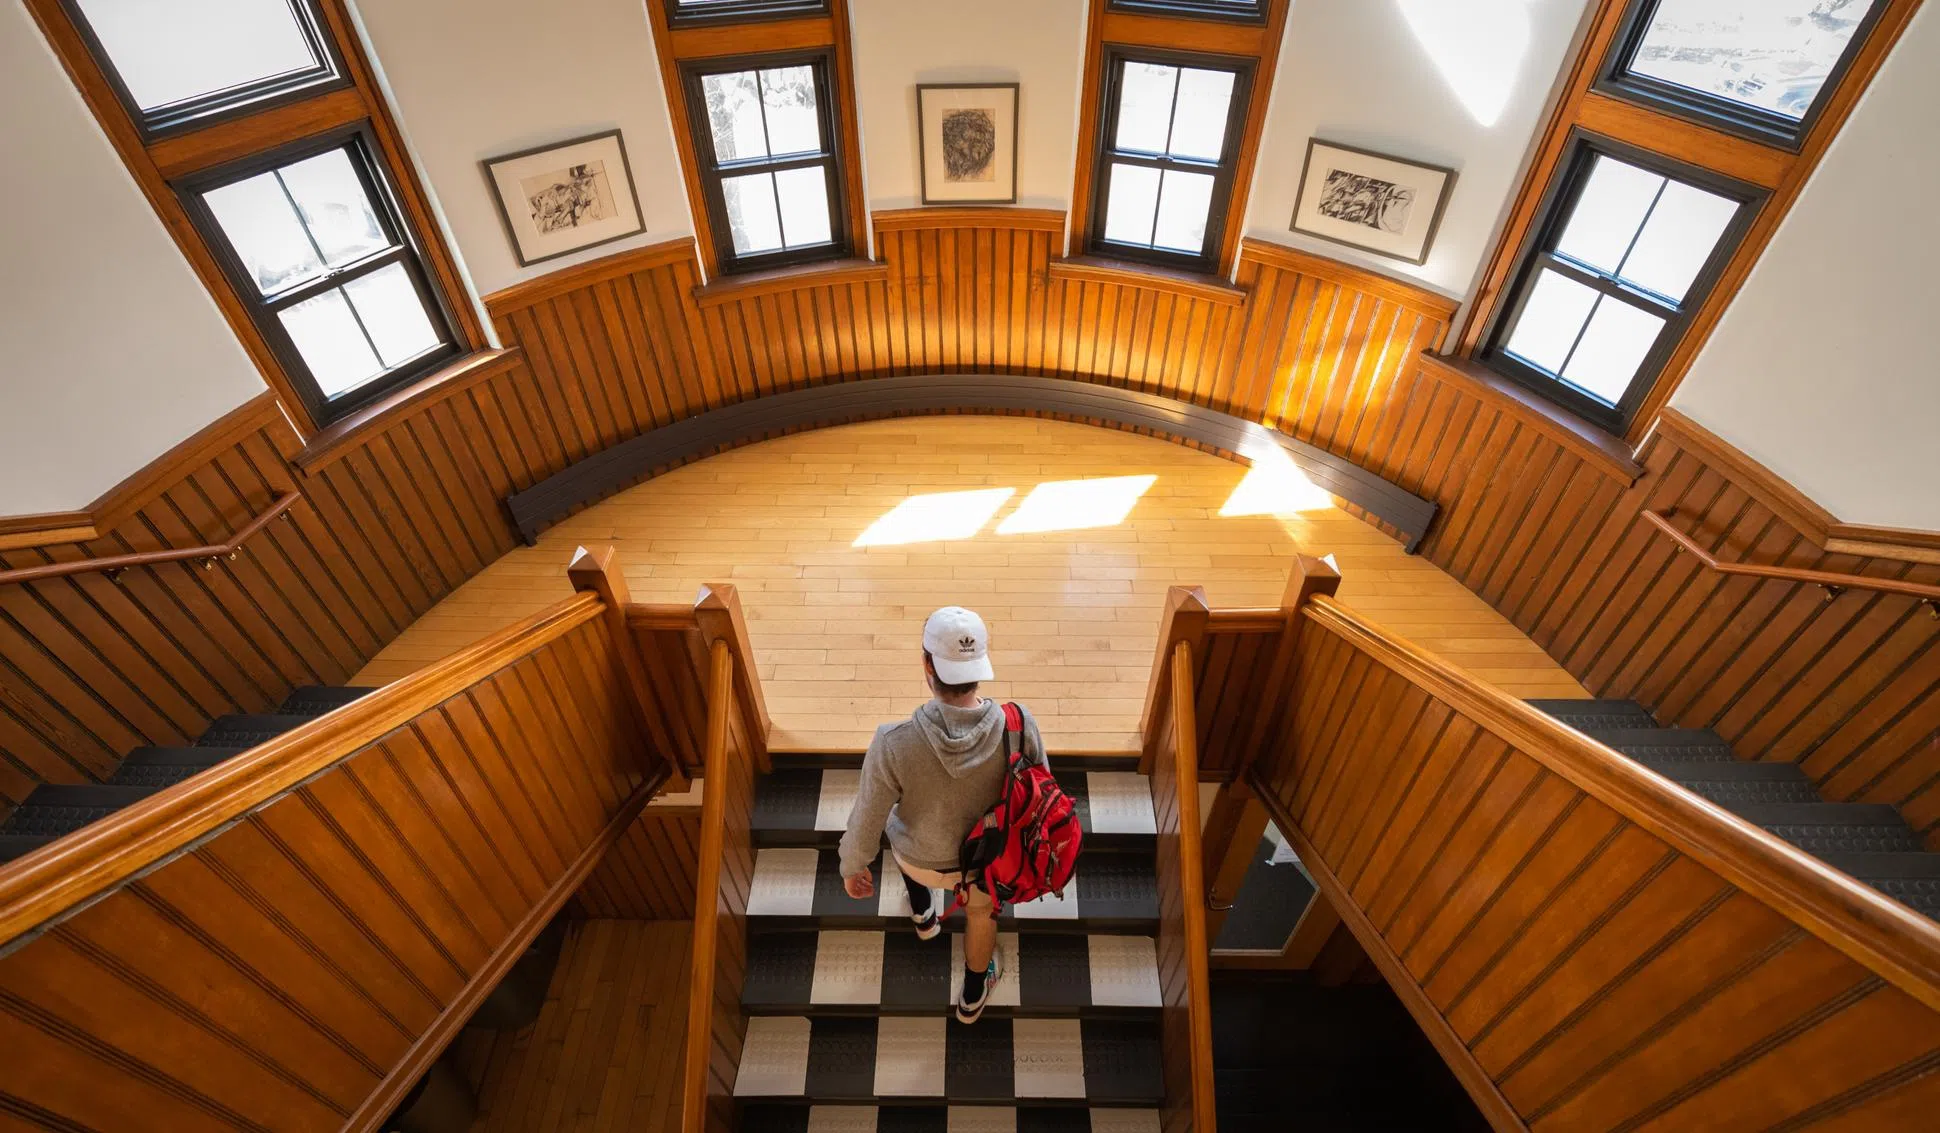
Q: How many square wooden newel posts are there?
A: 4